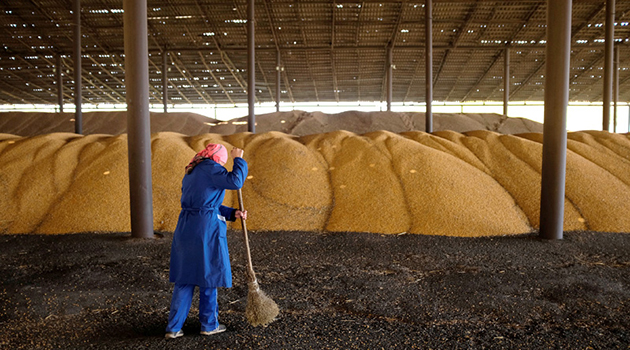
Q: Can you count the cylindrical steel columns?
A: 12